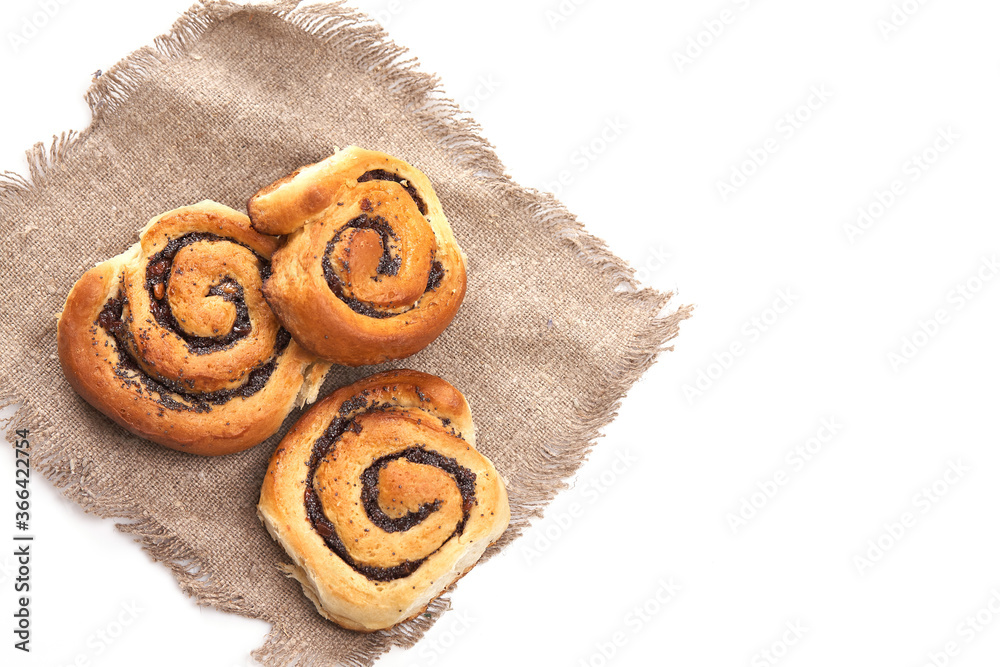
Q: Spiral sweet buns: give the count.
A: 3